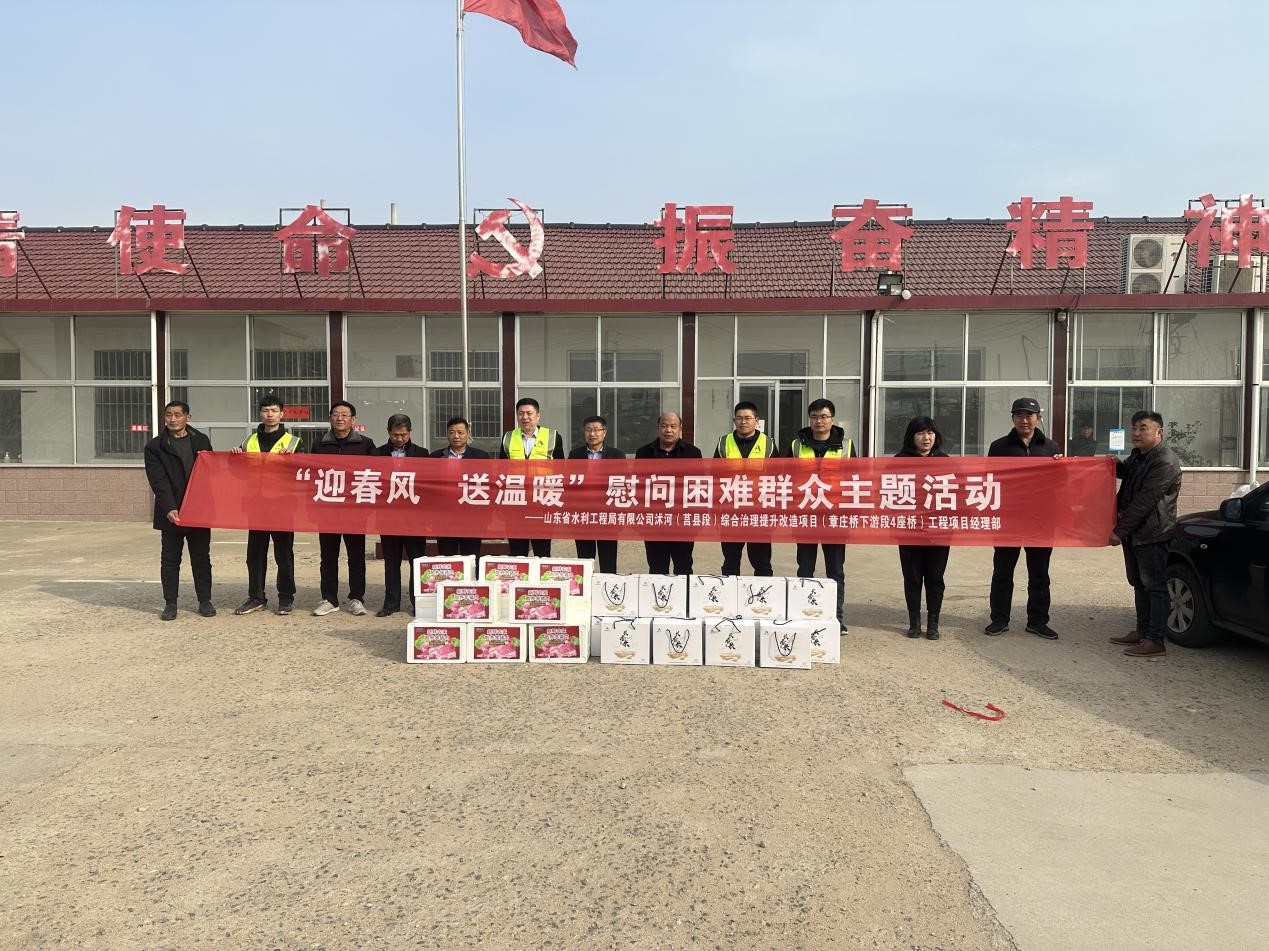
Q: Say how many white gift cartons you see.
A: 11